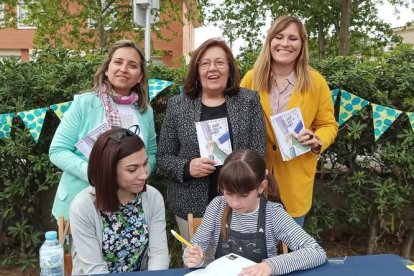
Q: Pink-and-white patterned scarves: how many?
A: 1